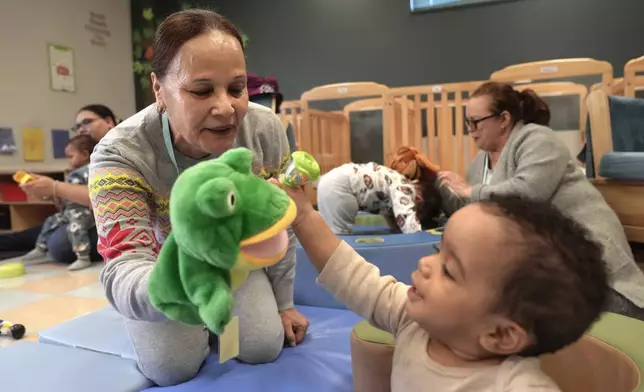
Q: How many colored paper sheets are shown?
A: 3